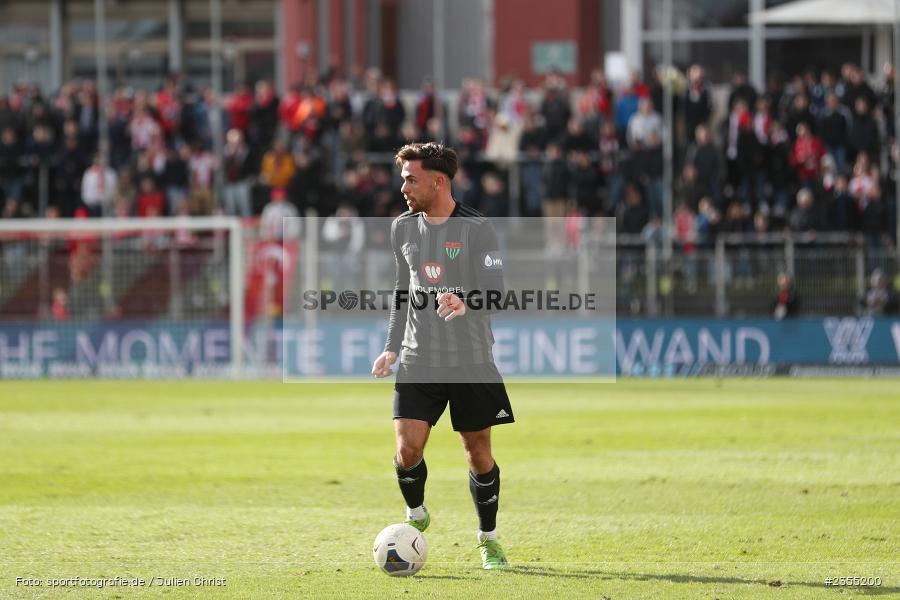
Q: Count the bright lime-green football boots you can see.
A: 2